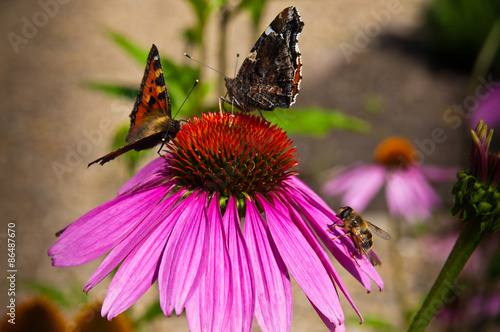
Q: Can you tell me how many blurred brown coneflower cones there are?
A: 2